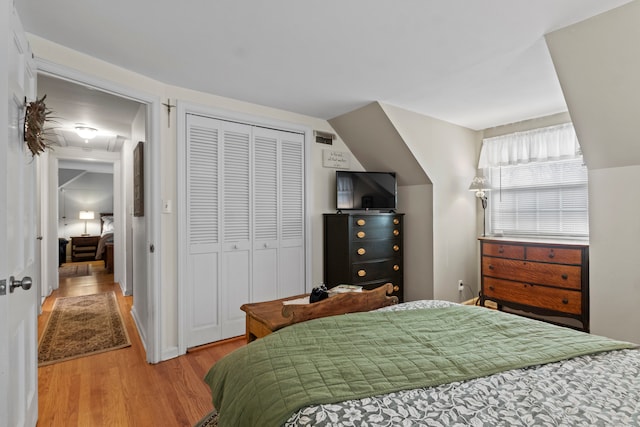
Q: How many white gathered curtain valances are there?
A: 1